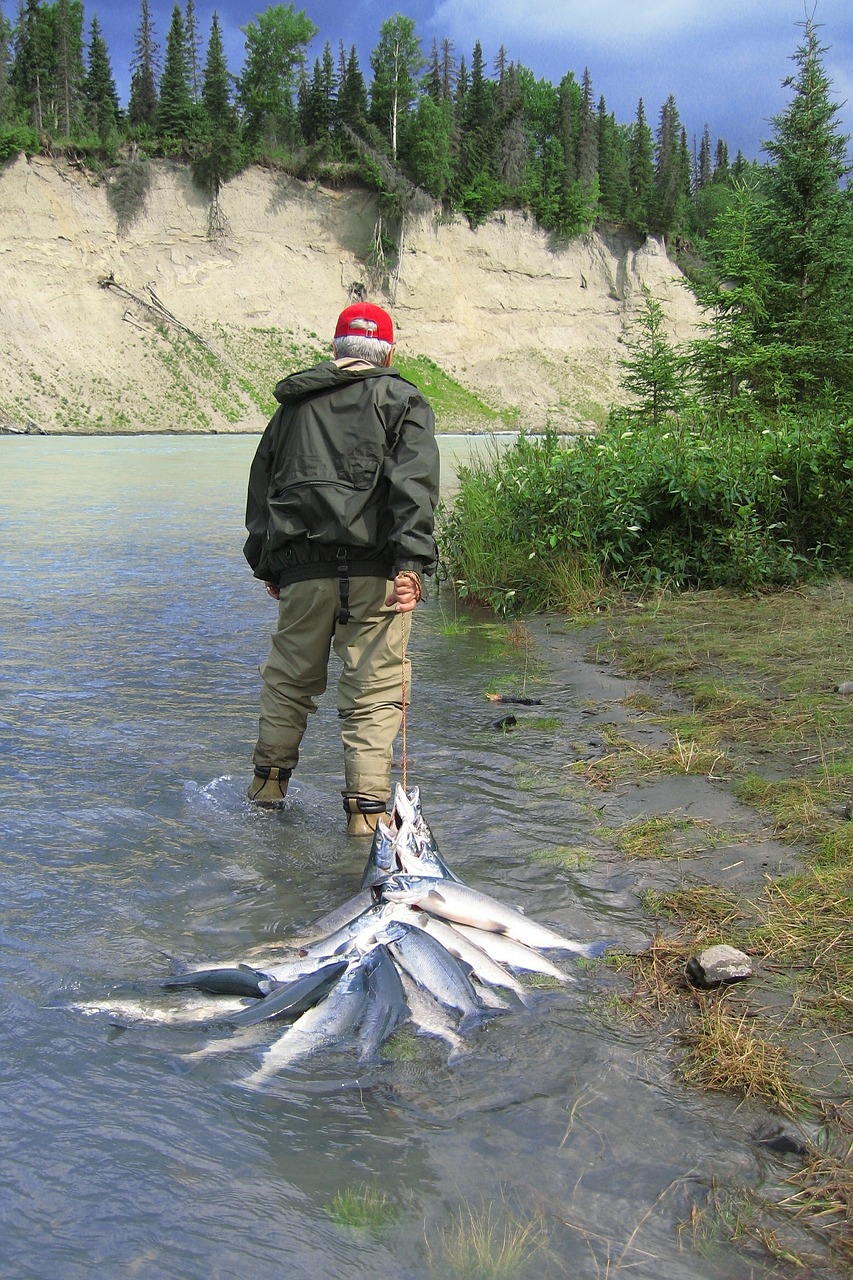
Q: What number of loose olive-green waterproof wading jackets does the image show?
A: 1